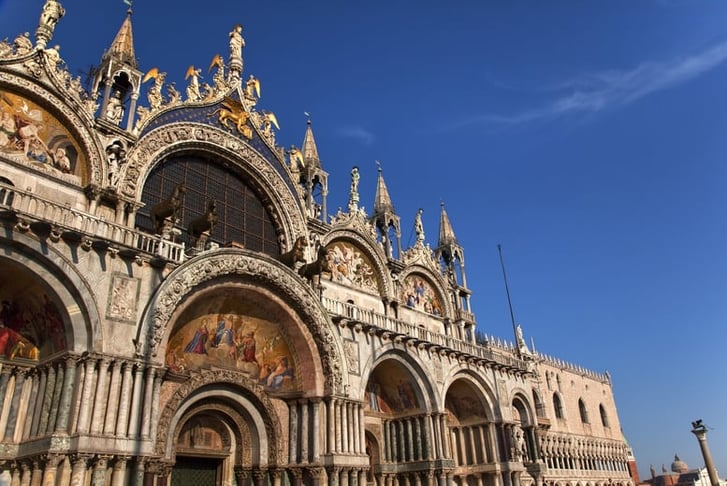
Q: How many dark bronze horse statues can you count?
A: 4